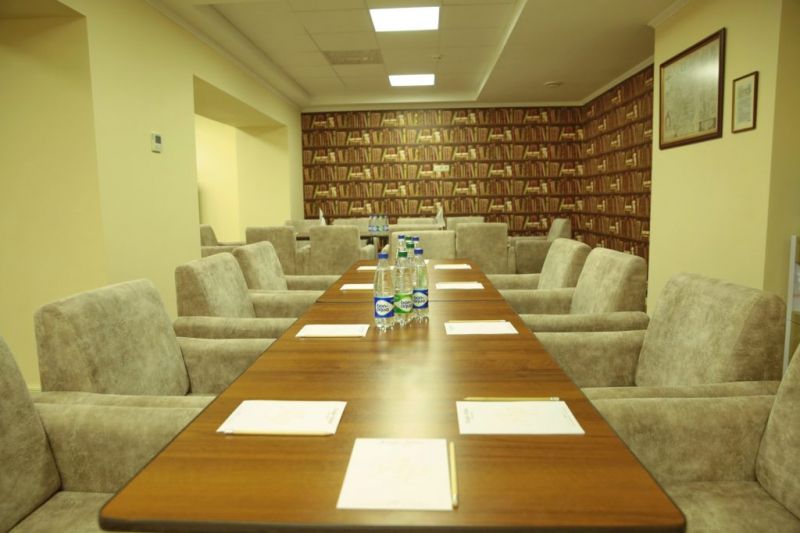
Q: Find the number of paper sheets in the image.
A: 9